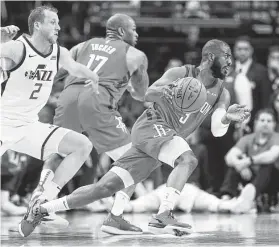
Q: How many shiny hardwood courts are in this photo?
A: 1